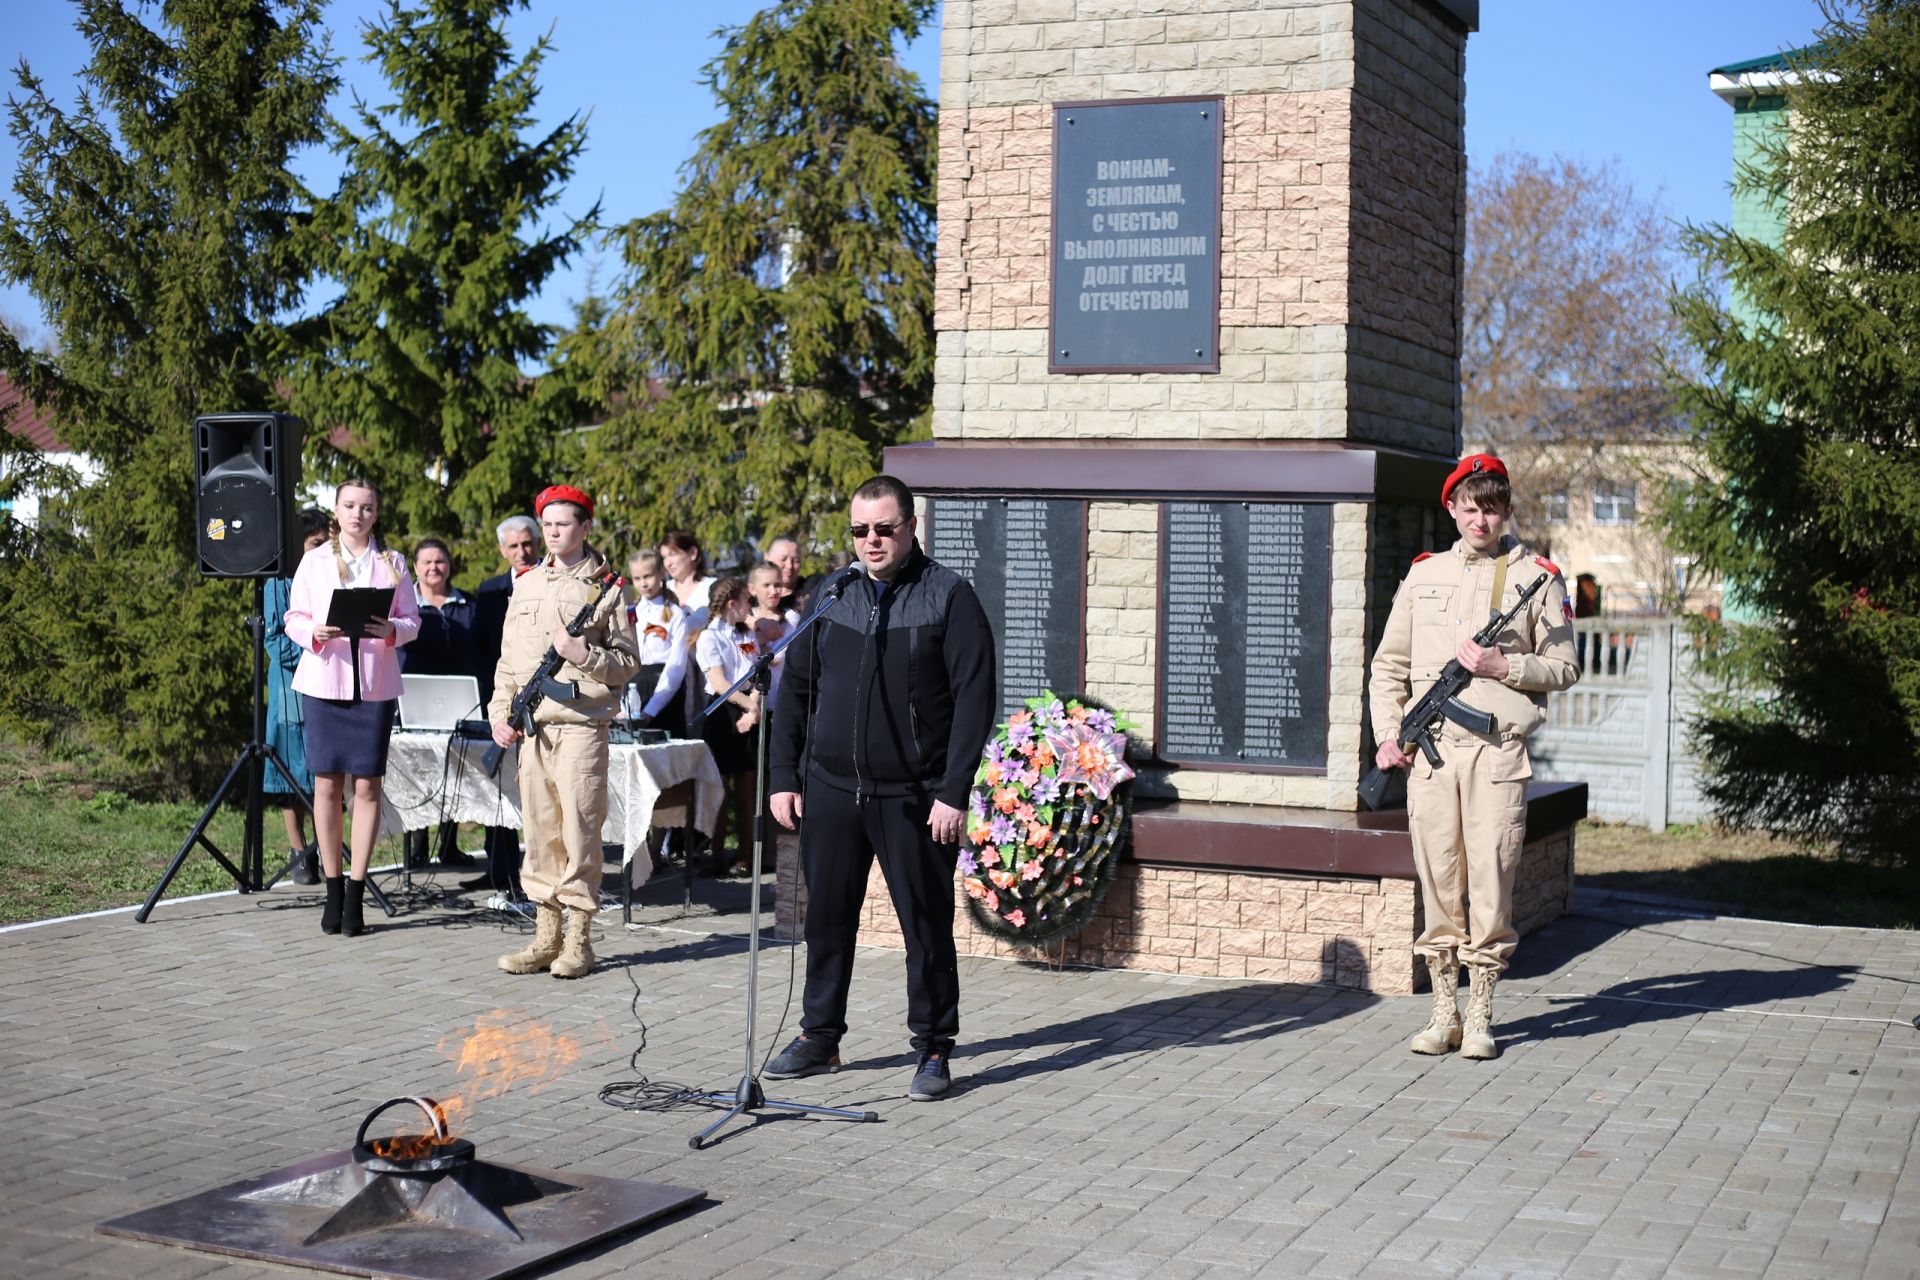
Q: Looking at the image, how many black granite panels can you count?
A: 3